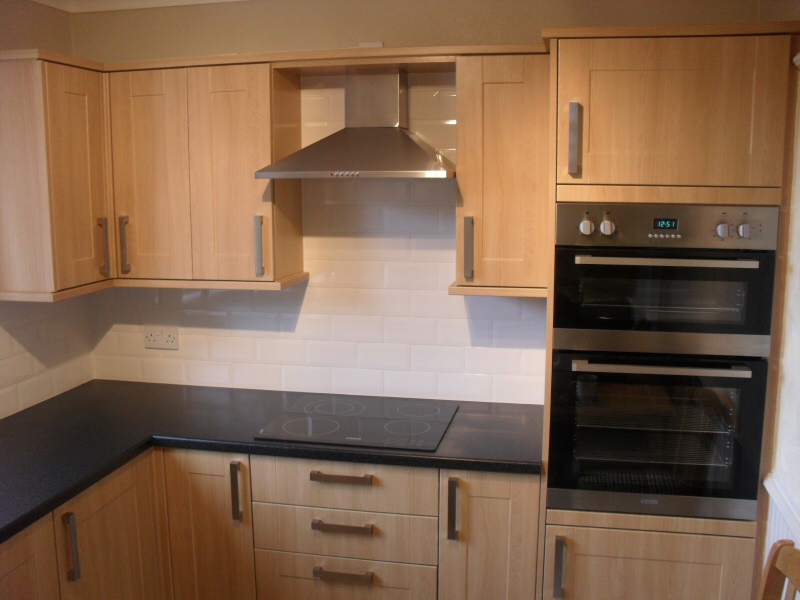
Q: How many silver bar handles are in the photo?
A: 14